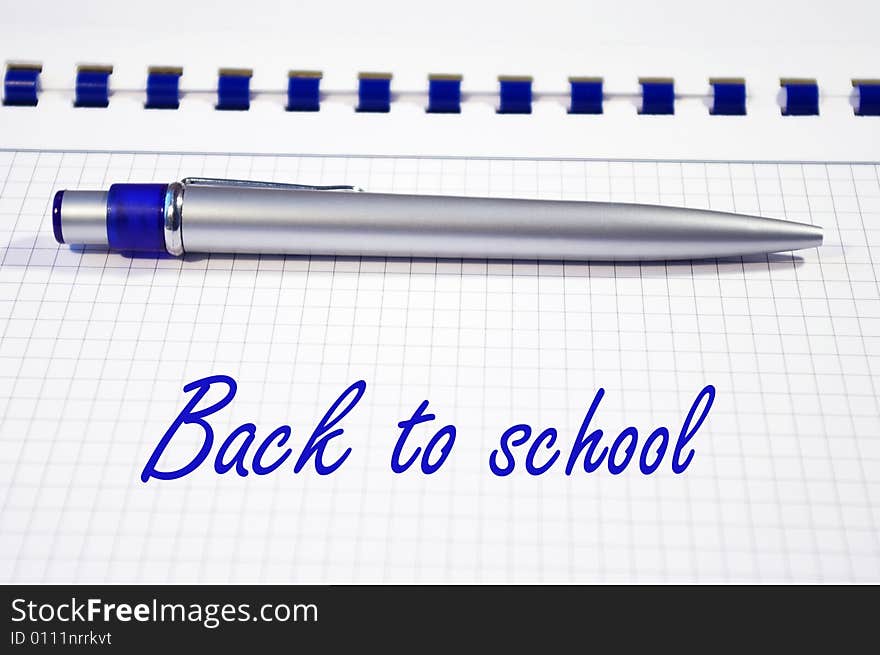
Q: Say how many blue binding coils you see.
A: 13